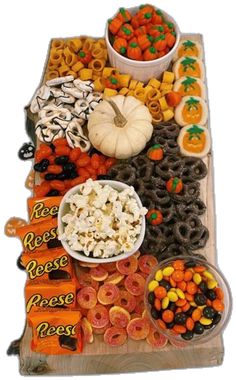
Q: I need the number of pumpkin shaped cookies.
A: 5